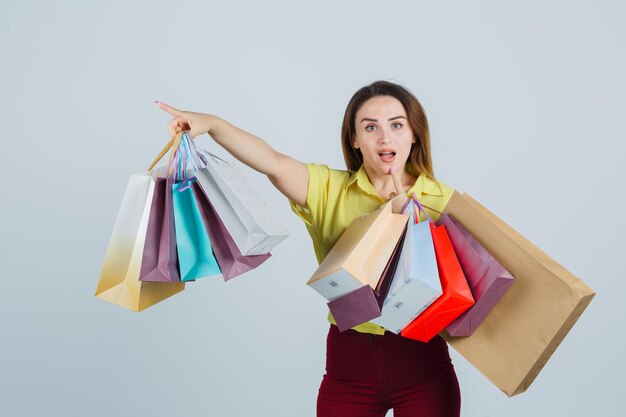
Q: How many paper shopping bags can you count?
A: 11